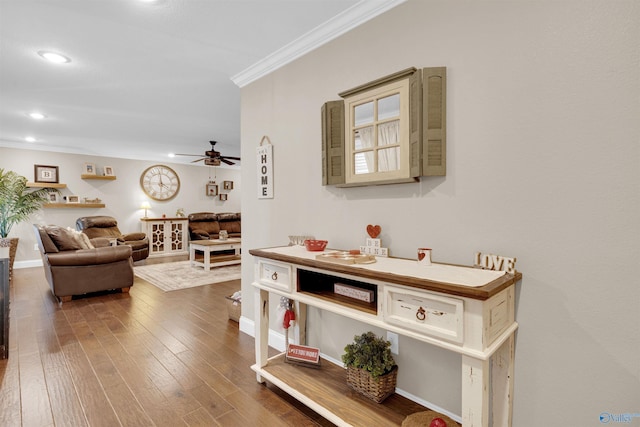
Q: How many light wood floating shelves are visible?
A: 3